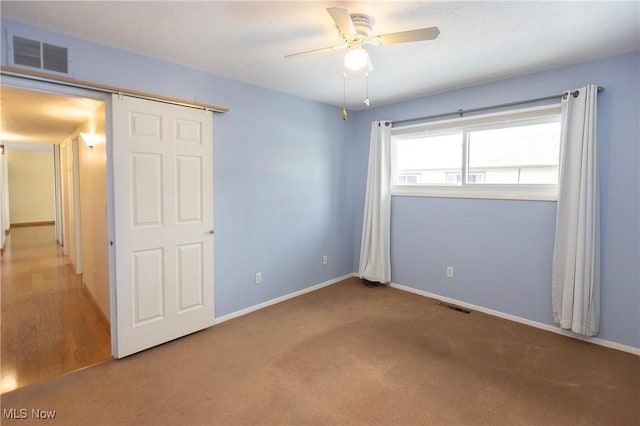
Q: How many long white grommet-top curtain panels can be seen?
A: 2